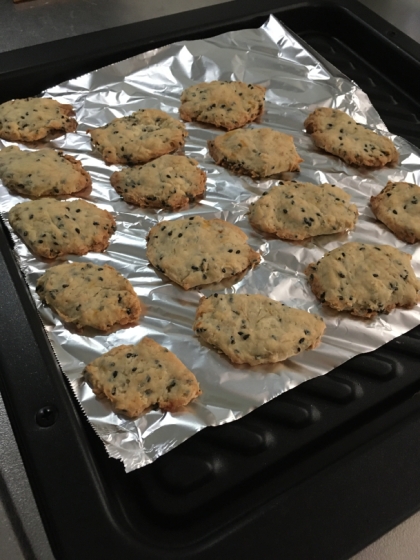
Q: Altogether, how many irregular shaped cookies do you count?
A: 15